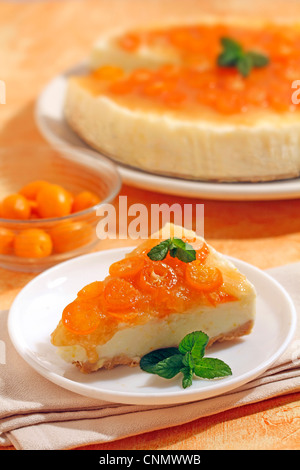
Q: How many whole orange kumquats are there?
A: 7